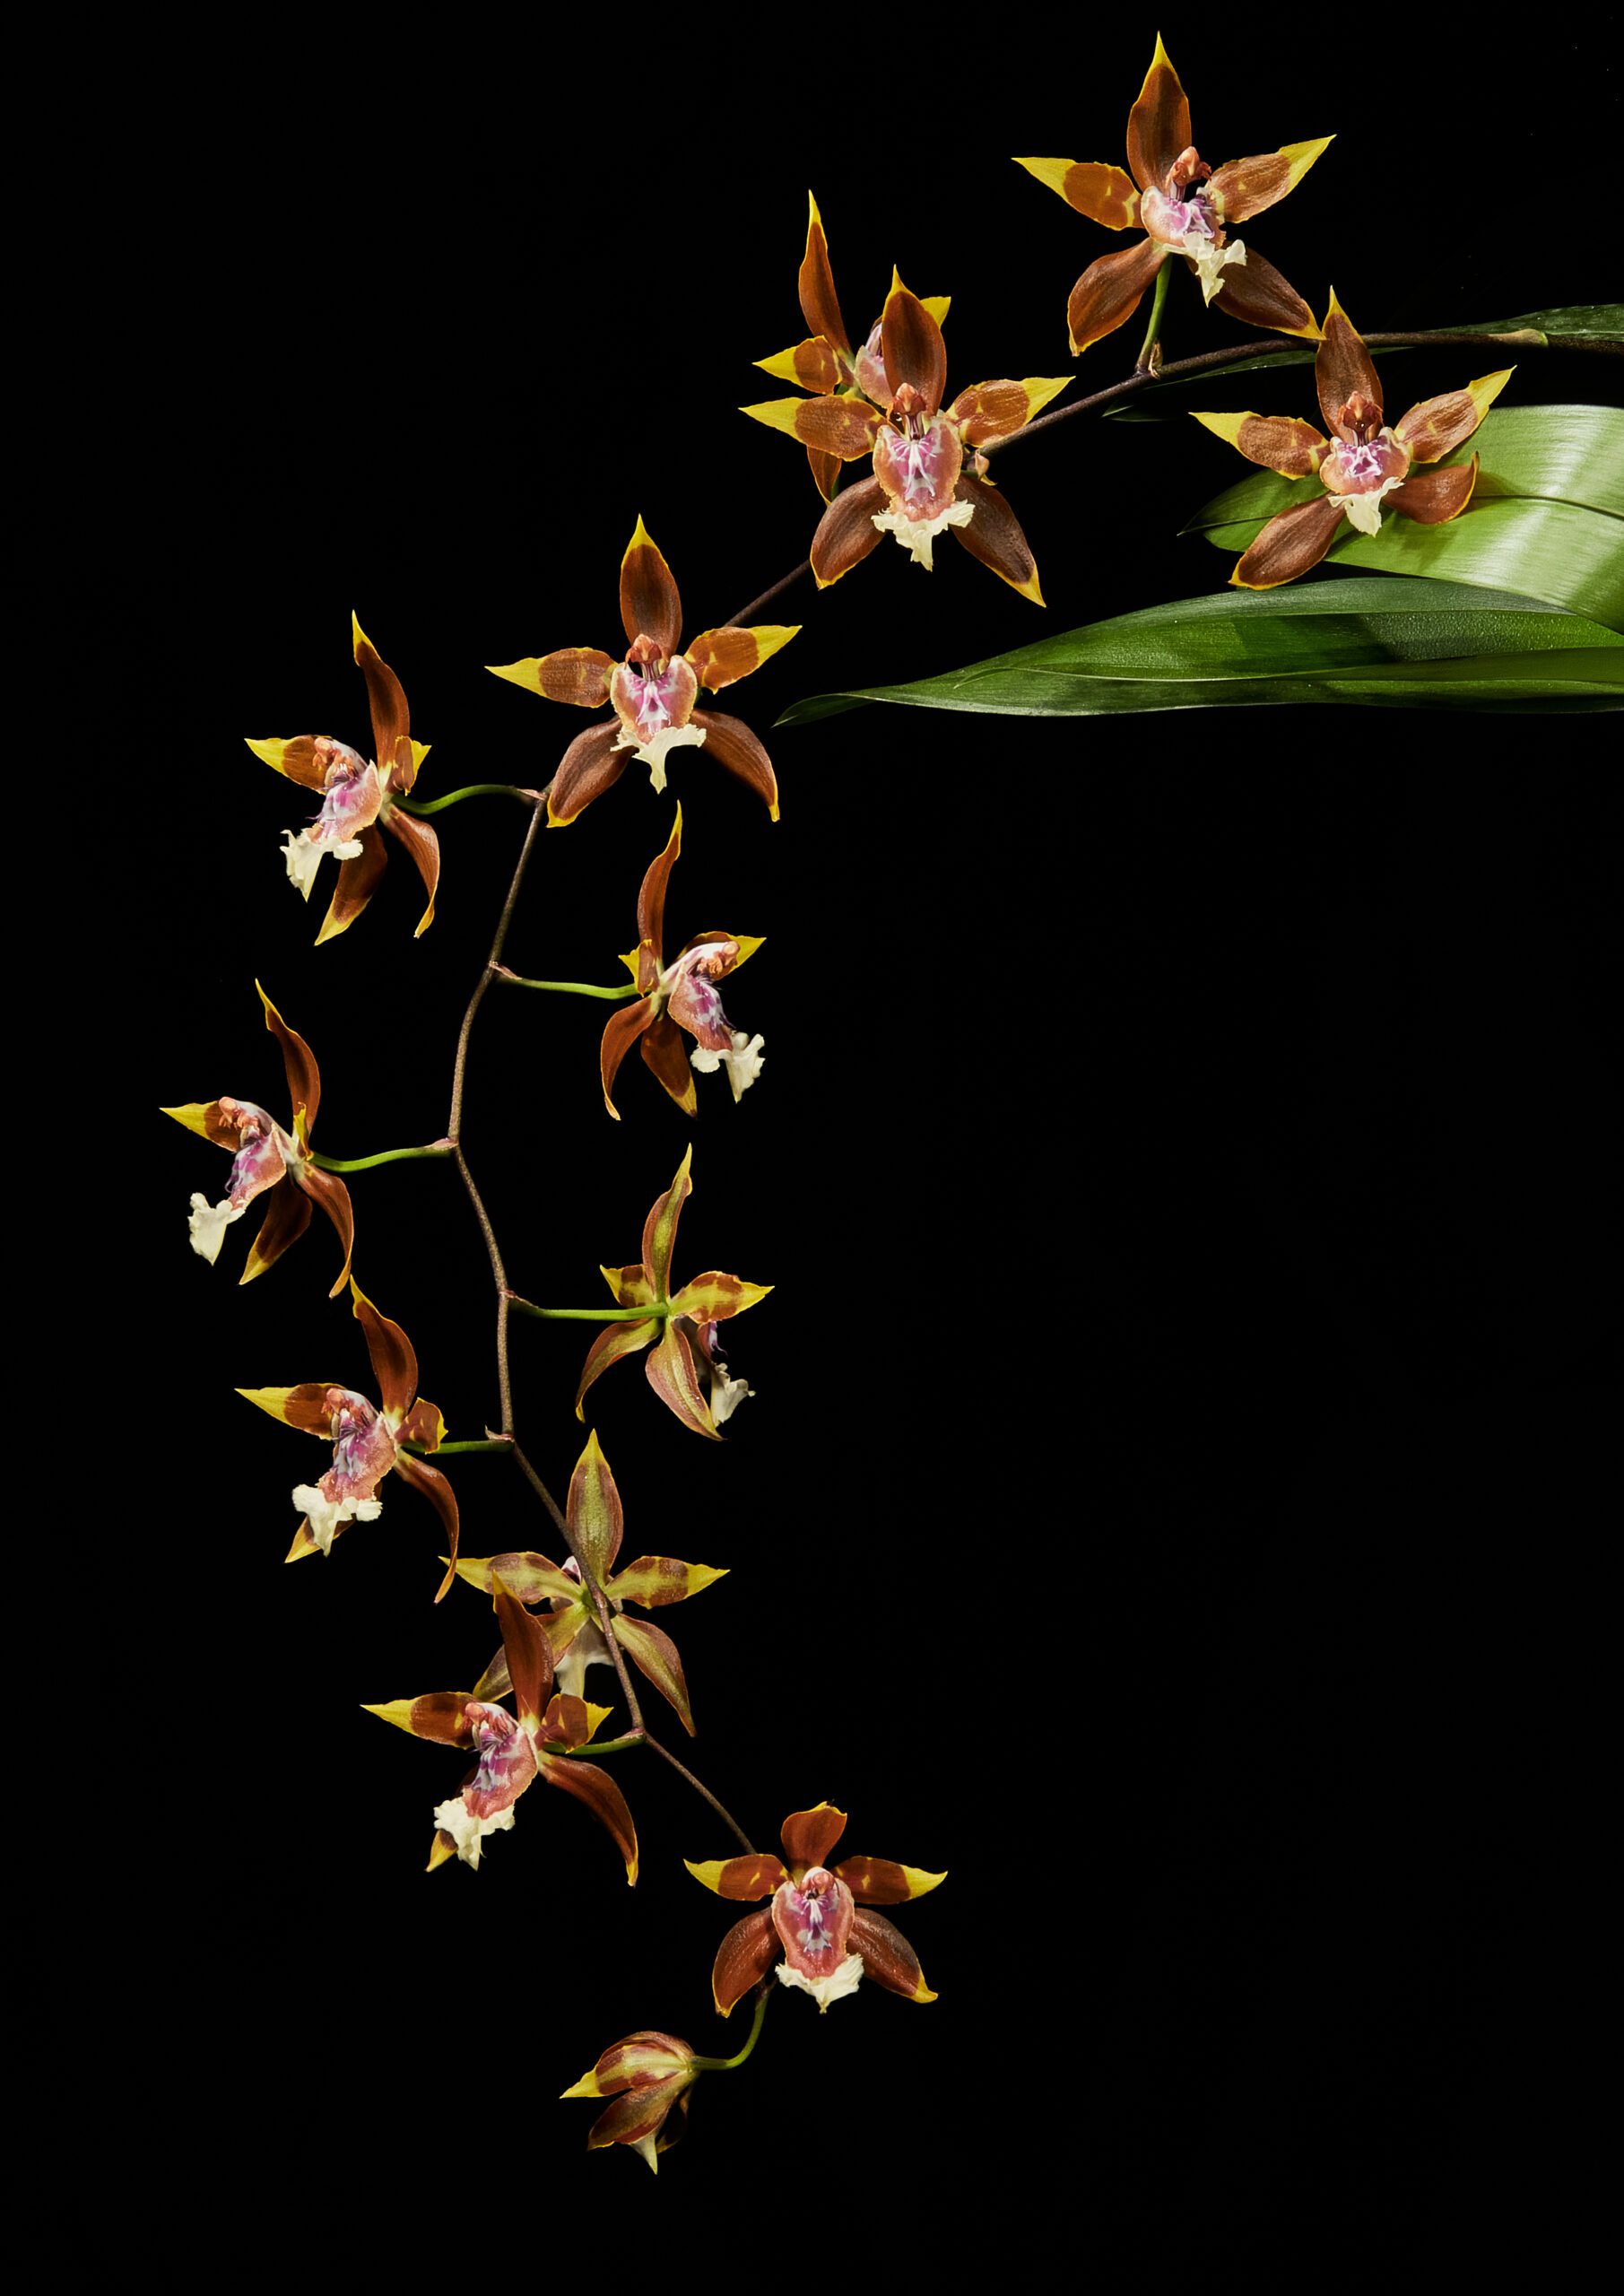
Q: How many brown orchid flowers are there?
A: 14